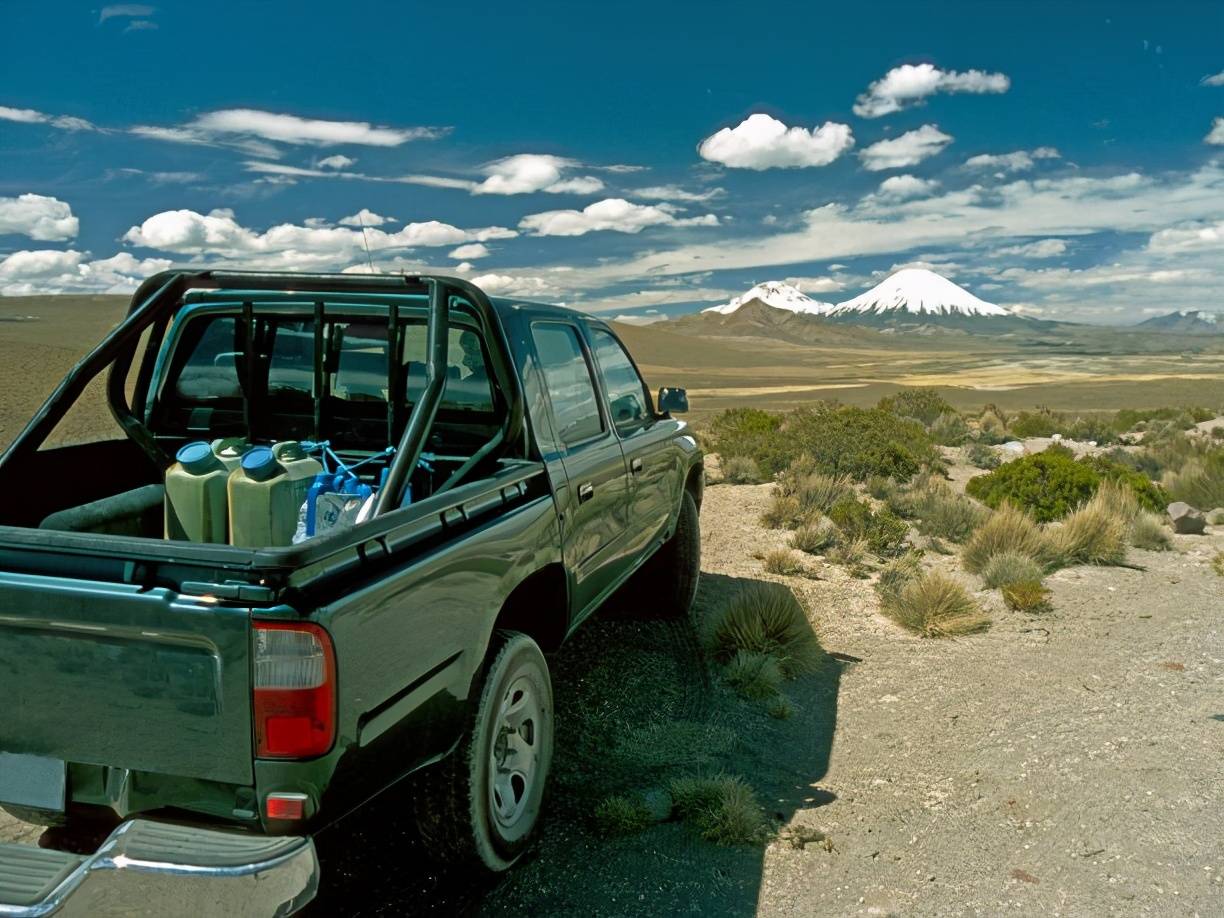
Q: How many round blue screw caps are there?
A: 2